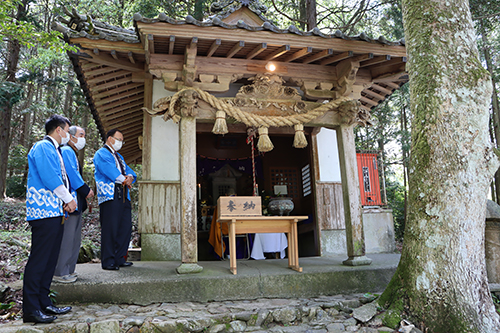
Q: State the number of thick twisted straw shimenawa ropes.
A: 1